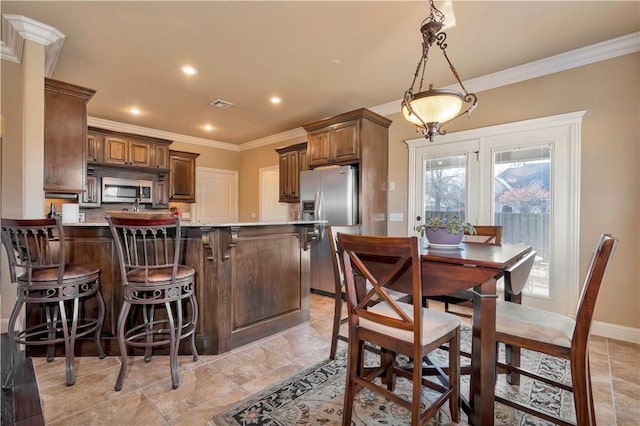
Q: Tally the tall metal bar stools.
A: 2